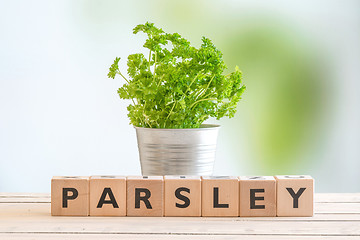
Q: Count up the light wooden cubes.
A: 7